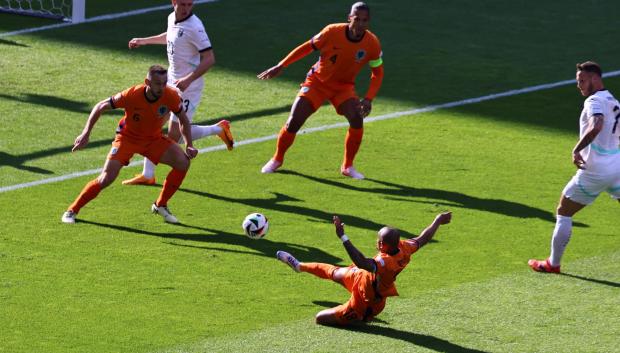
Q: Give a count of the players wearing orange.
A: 3